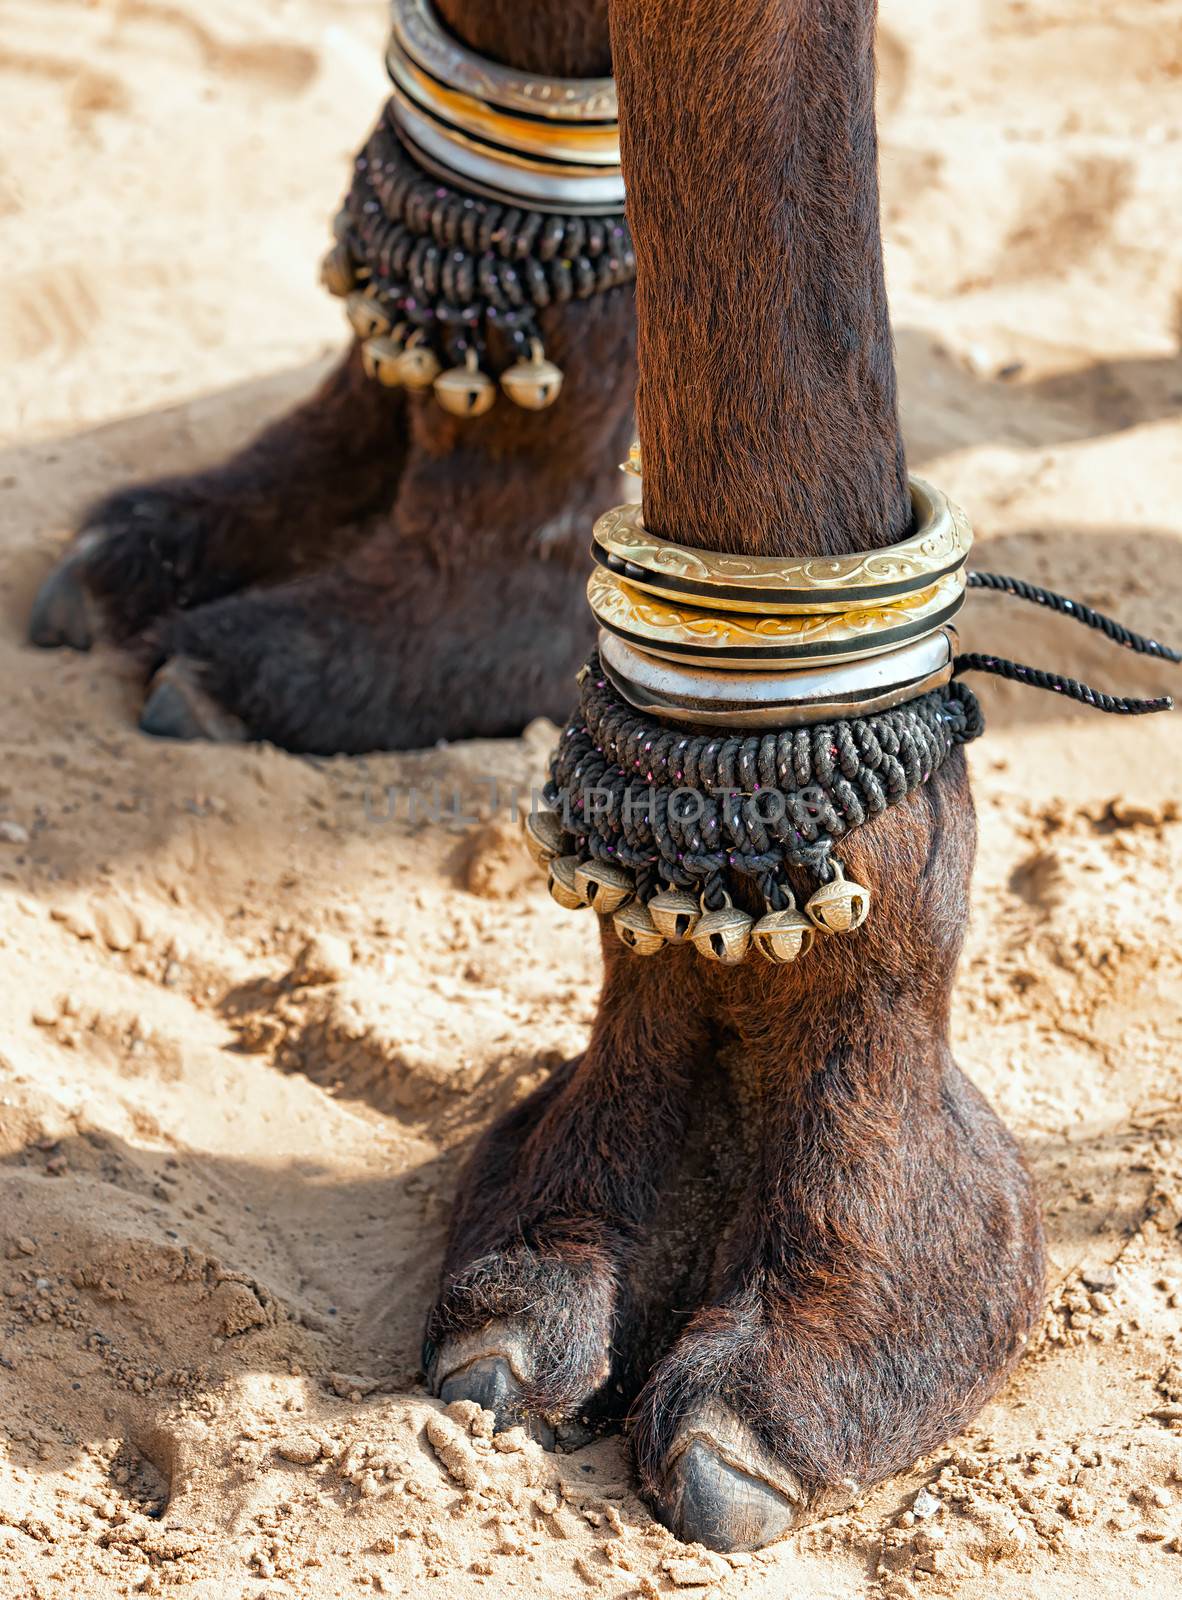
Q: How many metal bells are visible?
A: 14